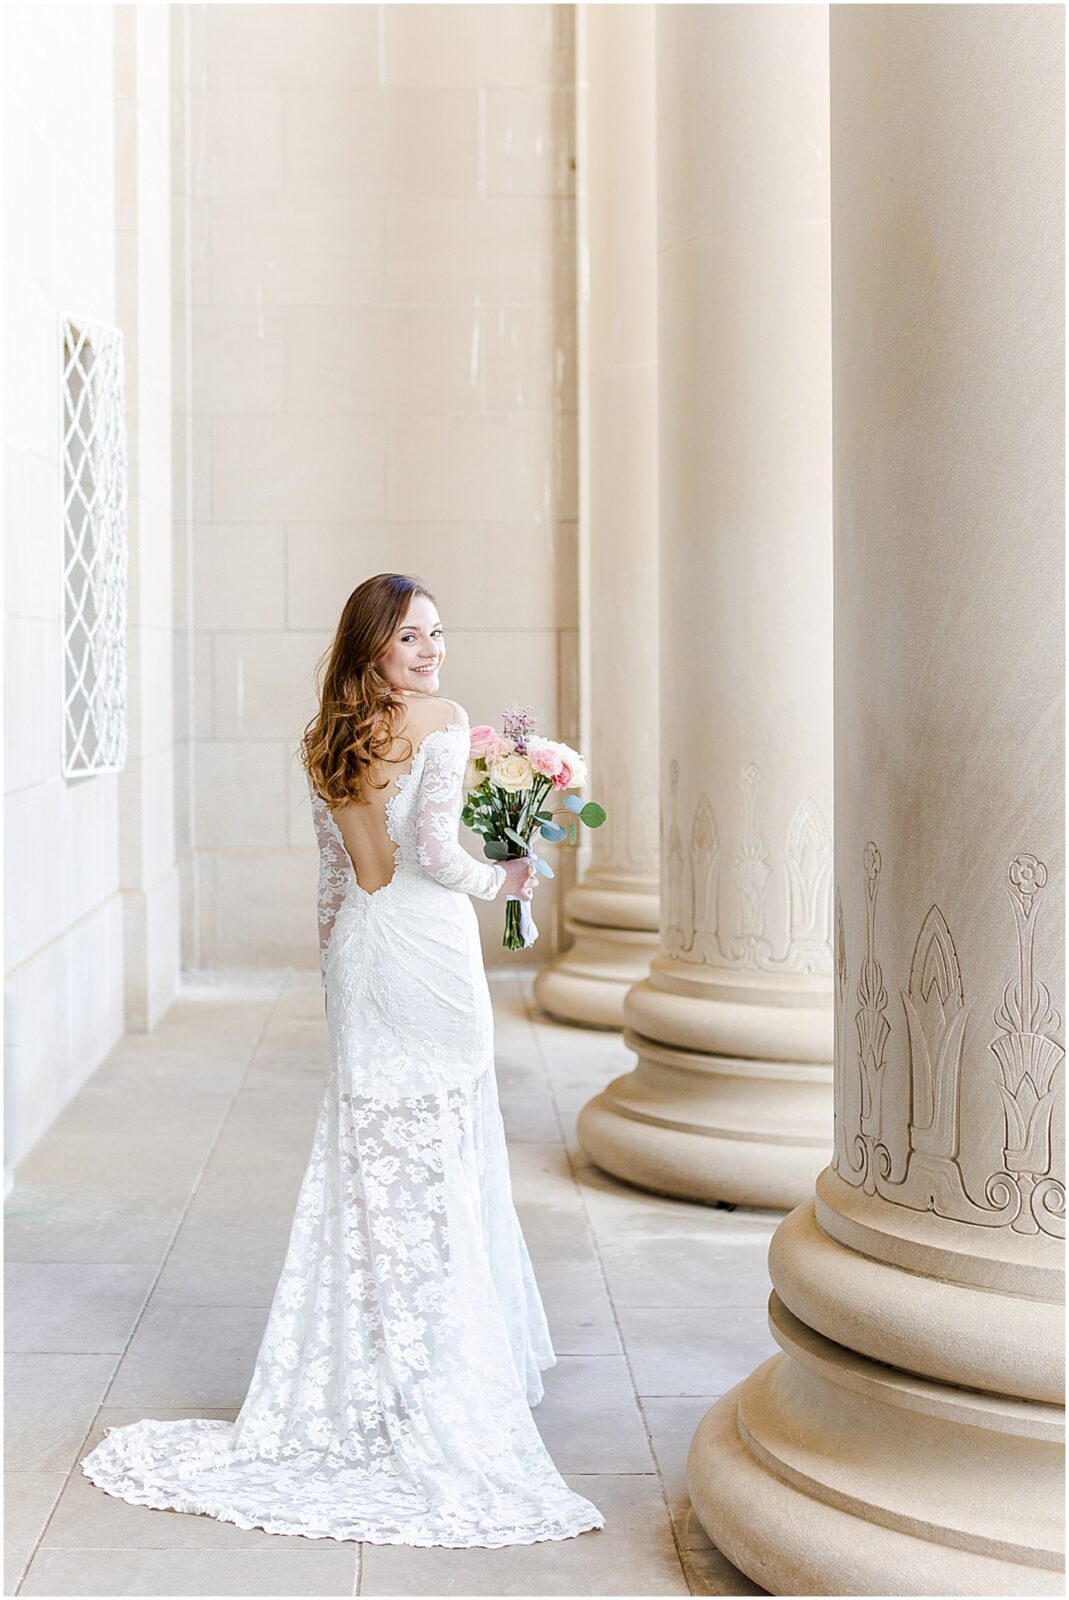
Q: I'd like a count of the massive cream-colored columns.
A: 3